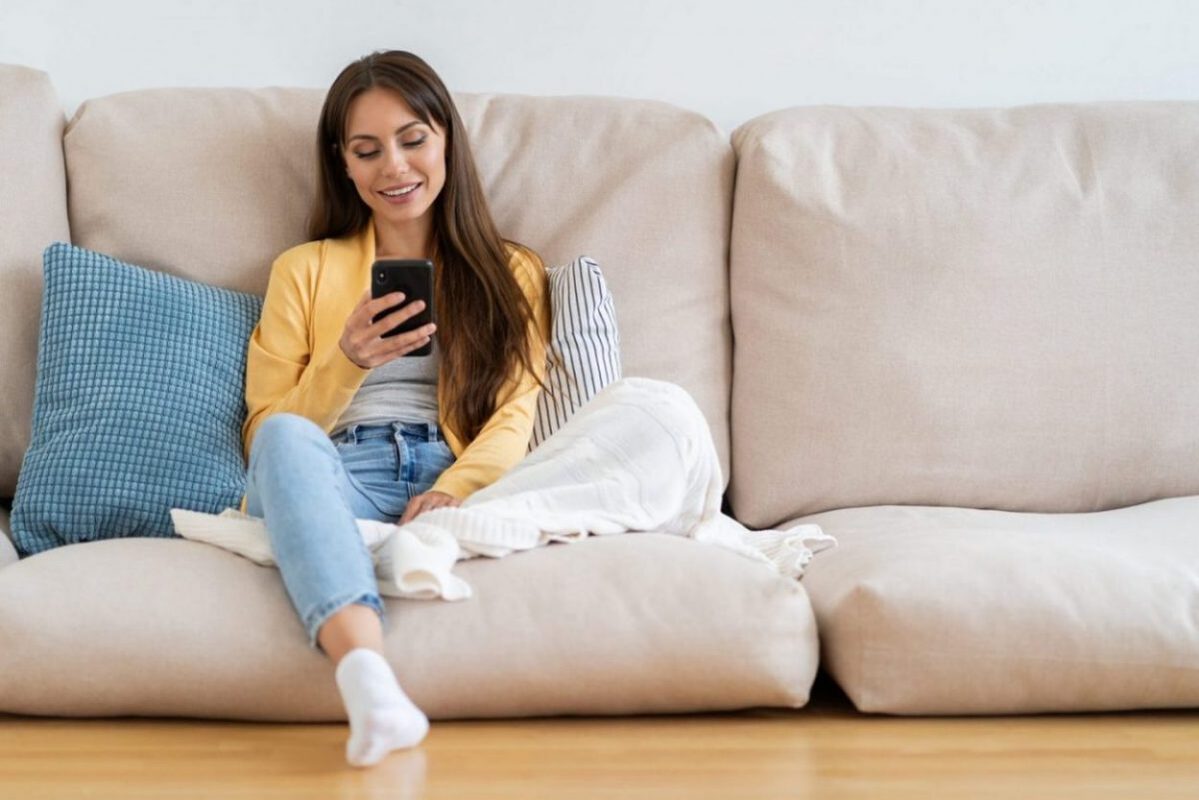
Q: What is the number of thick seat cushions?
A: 2